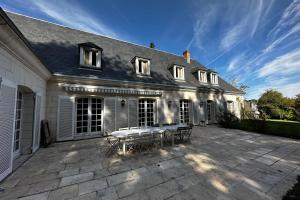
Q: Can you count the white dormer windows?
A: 5